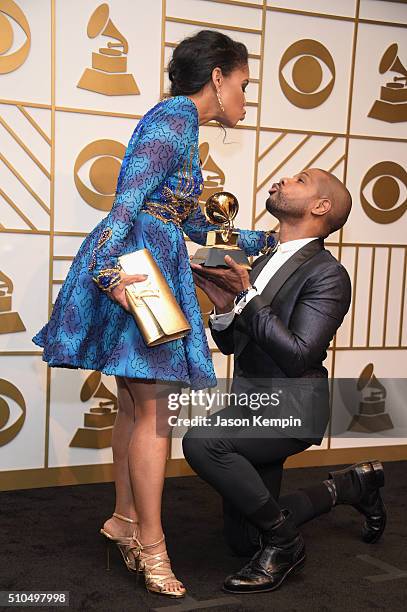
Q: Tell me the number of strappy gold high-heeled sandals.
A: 2